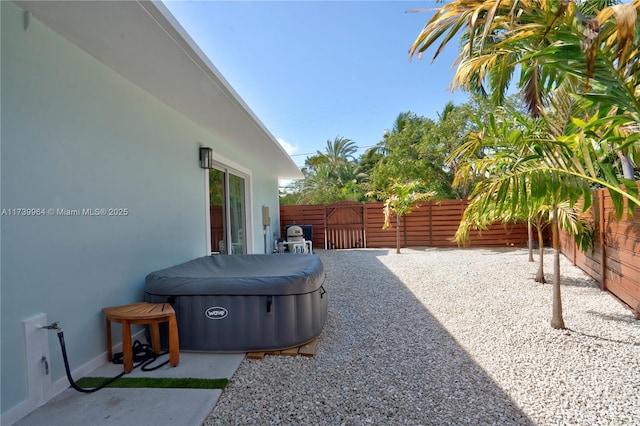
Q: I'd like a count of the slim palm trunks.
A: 4